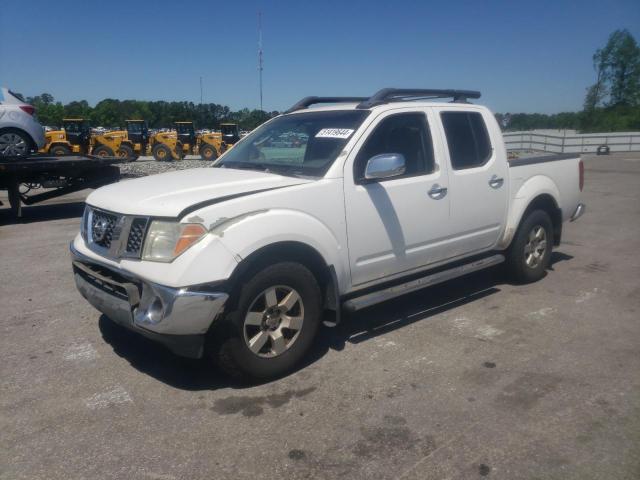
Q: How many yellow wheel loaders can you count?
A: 4